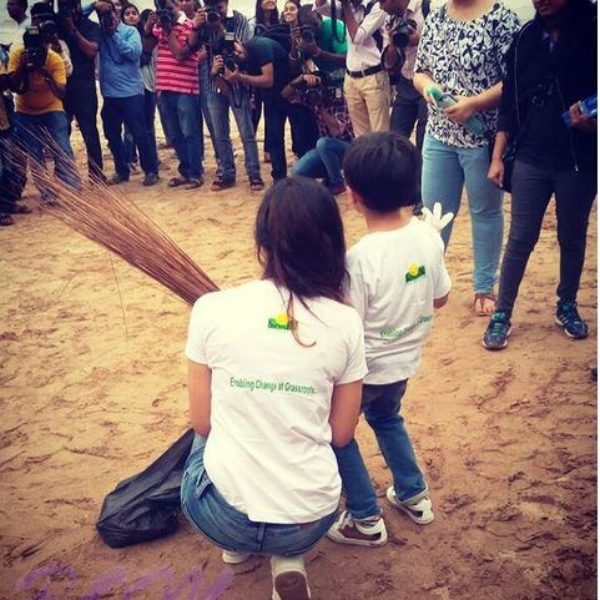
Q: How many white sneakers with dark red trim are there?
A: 2